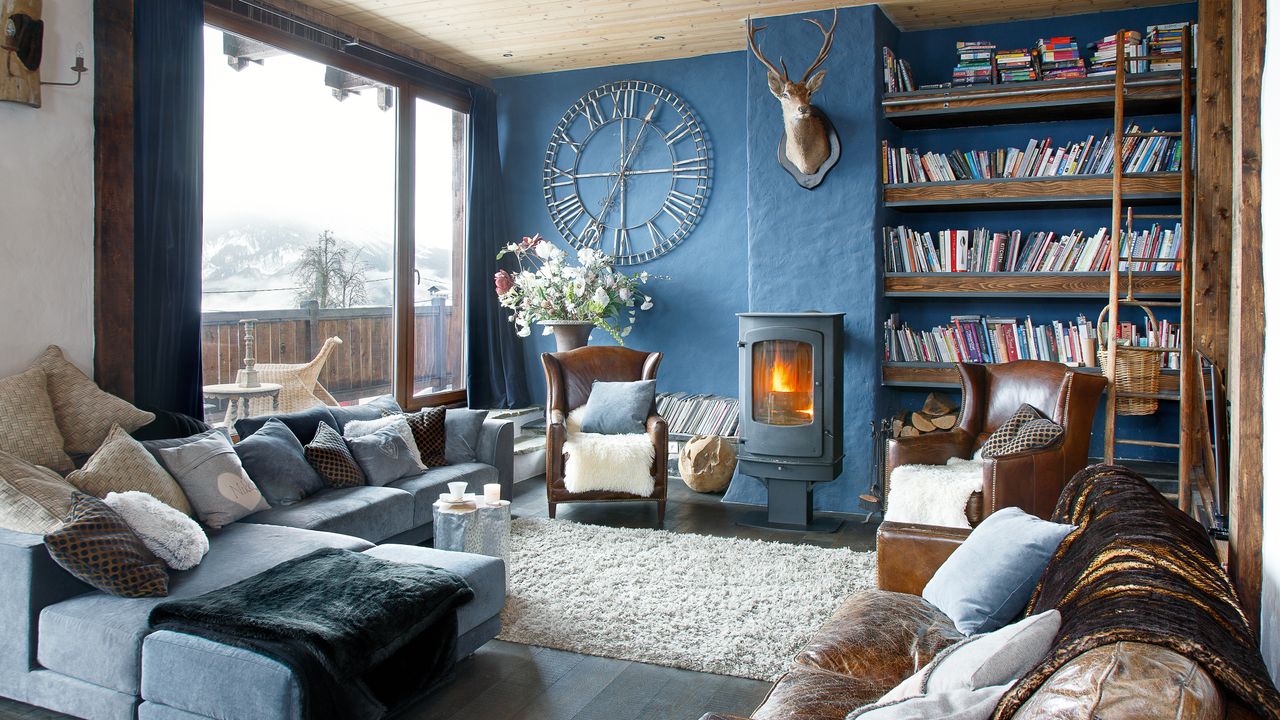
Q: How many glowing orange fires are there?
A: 1